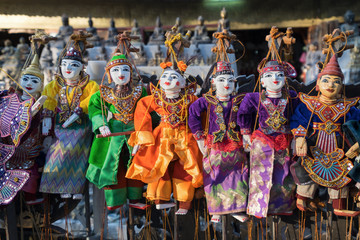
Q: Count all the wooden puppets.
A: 7